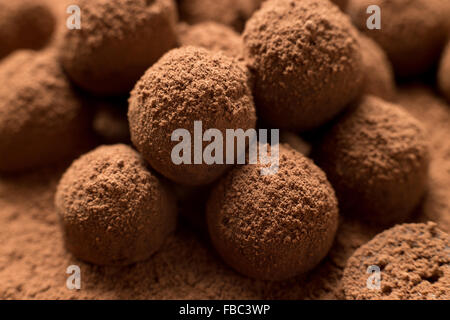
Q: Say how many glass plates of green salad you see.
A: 0